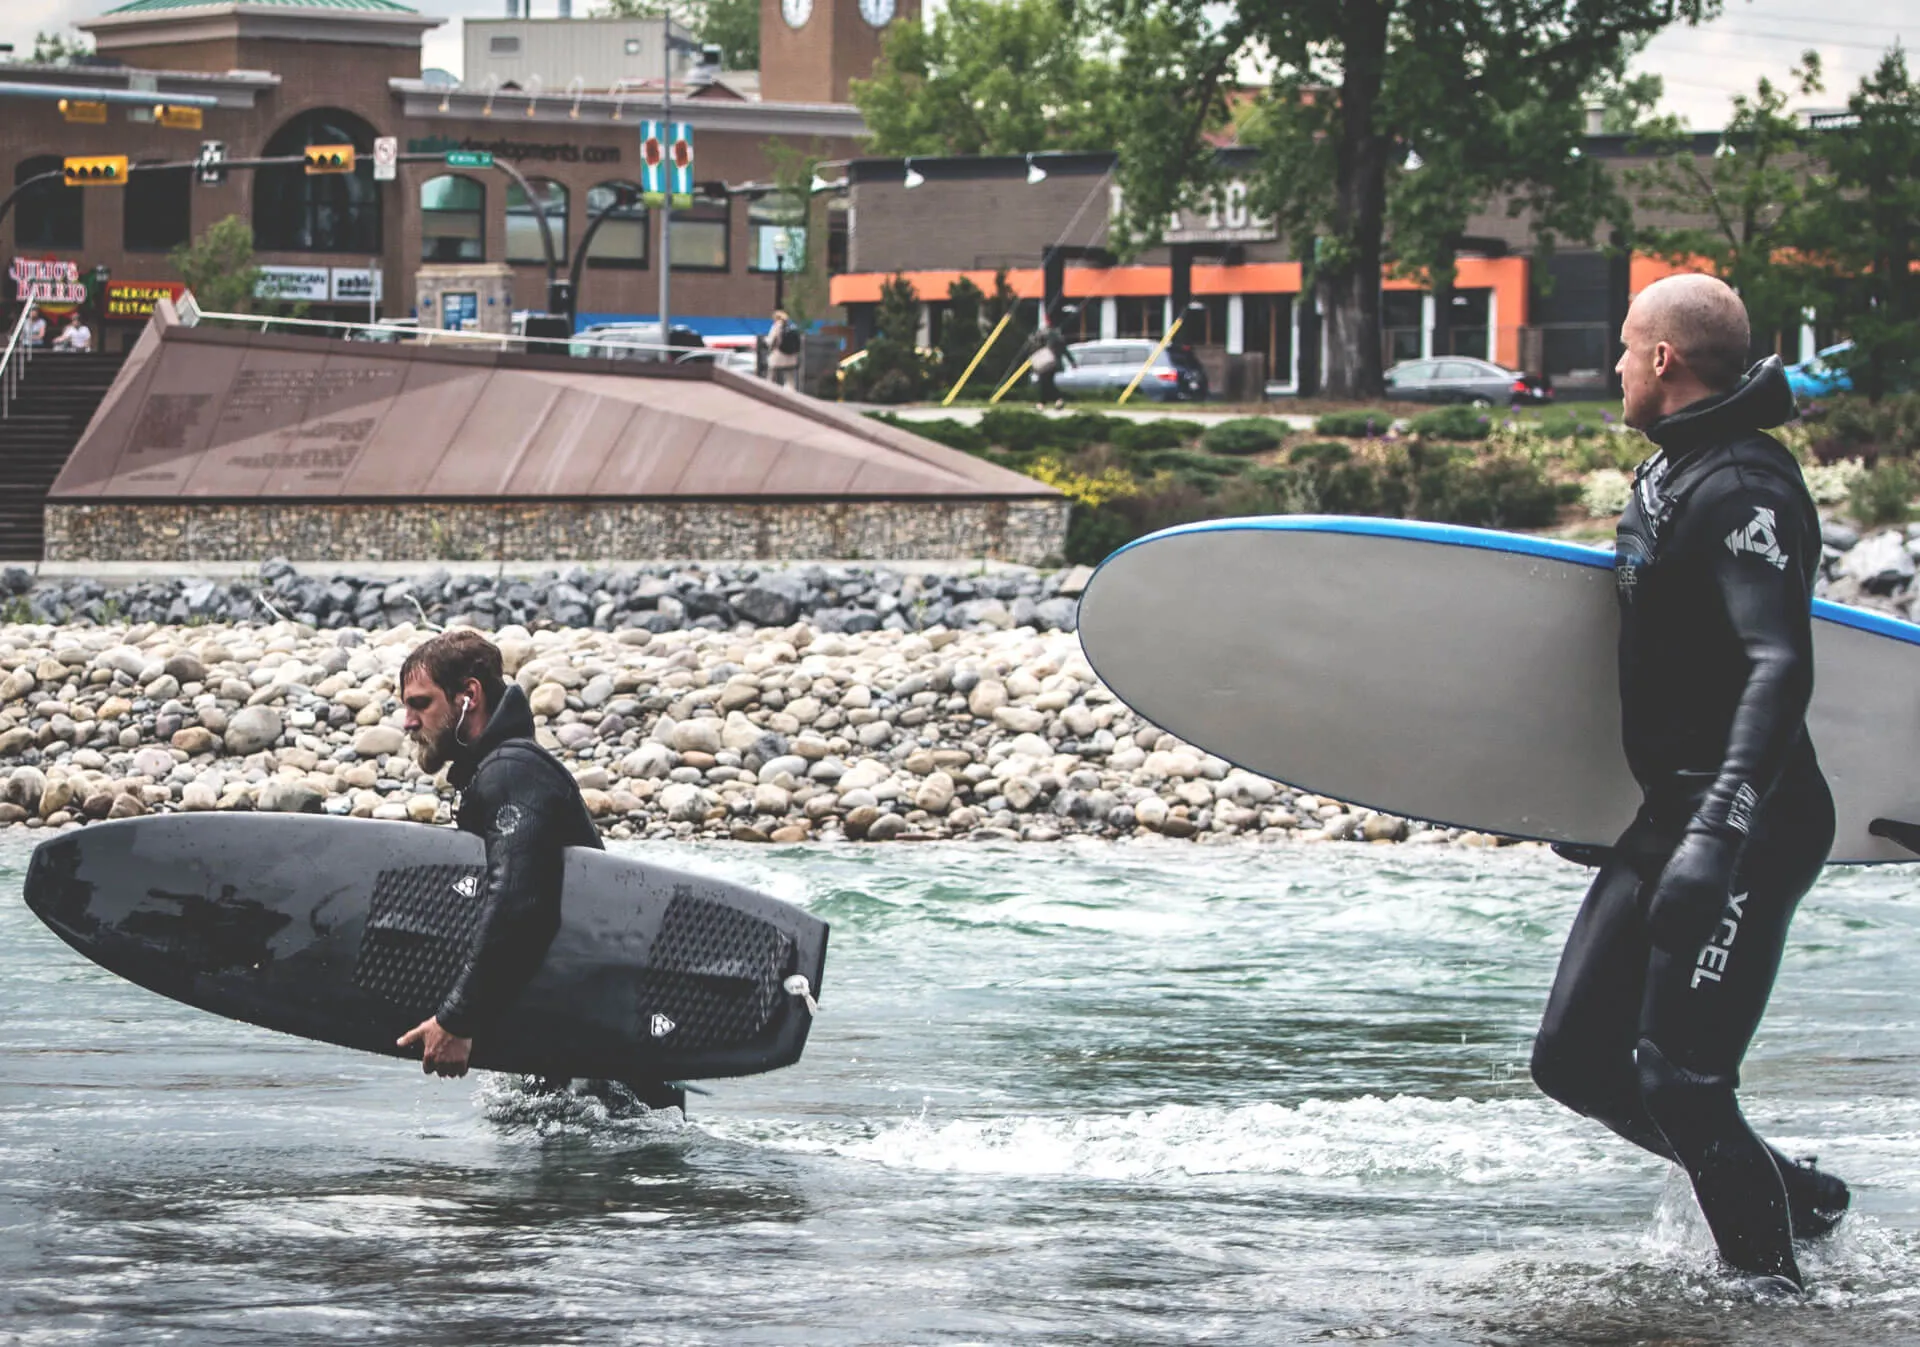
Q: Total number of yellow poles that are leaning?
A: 3